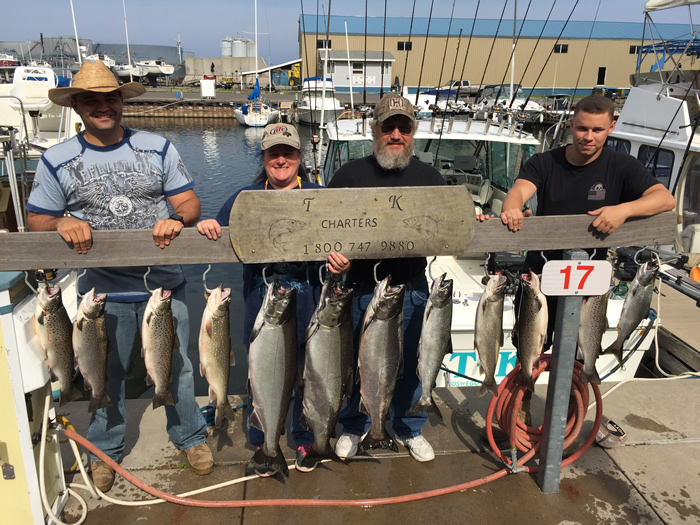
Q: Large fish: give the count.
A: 3